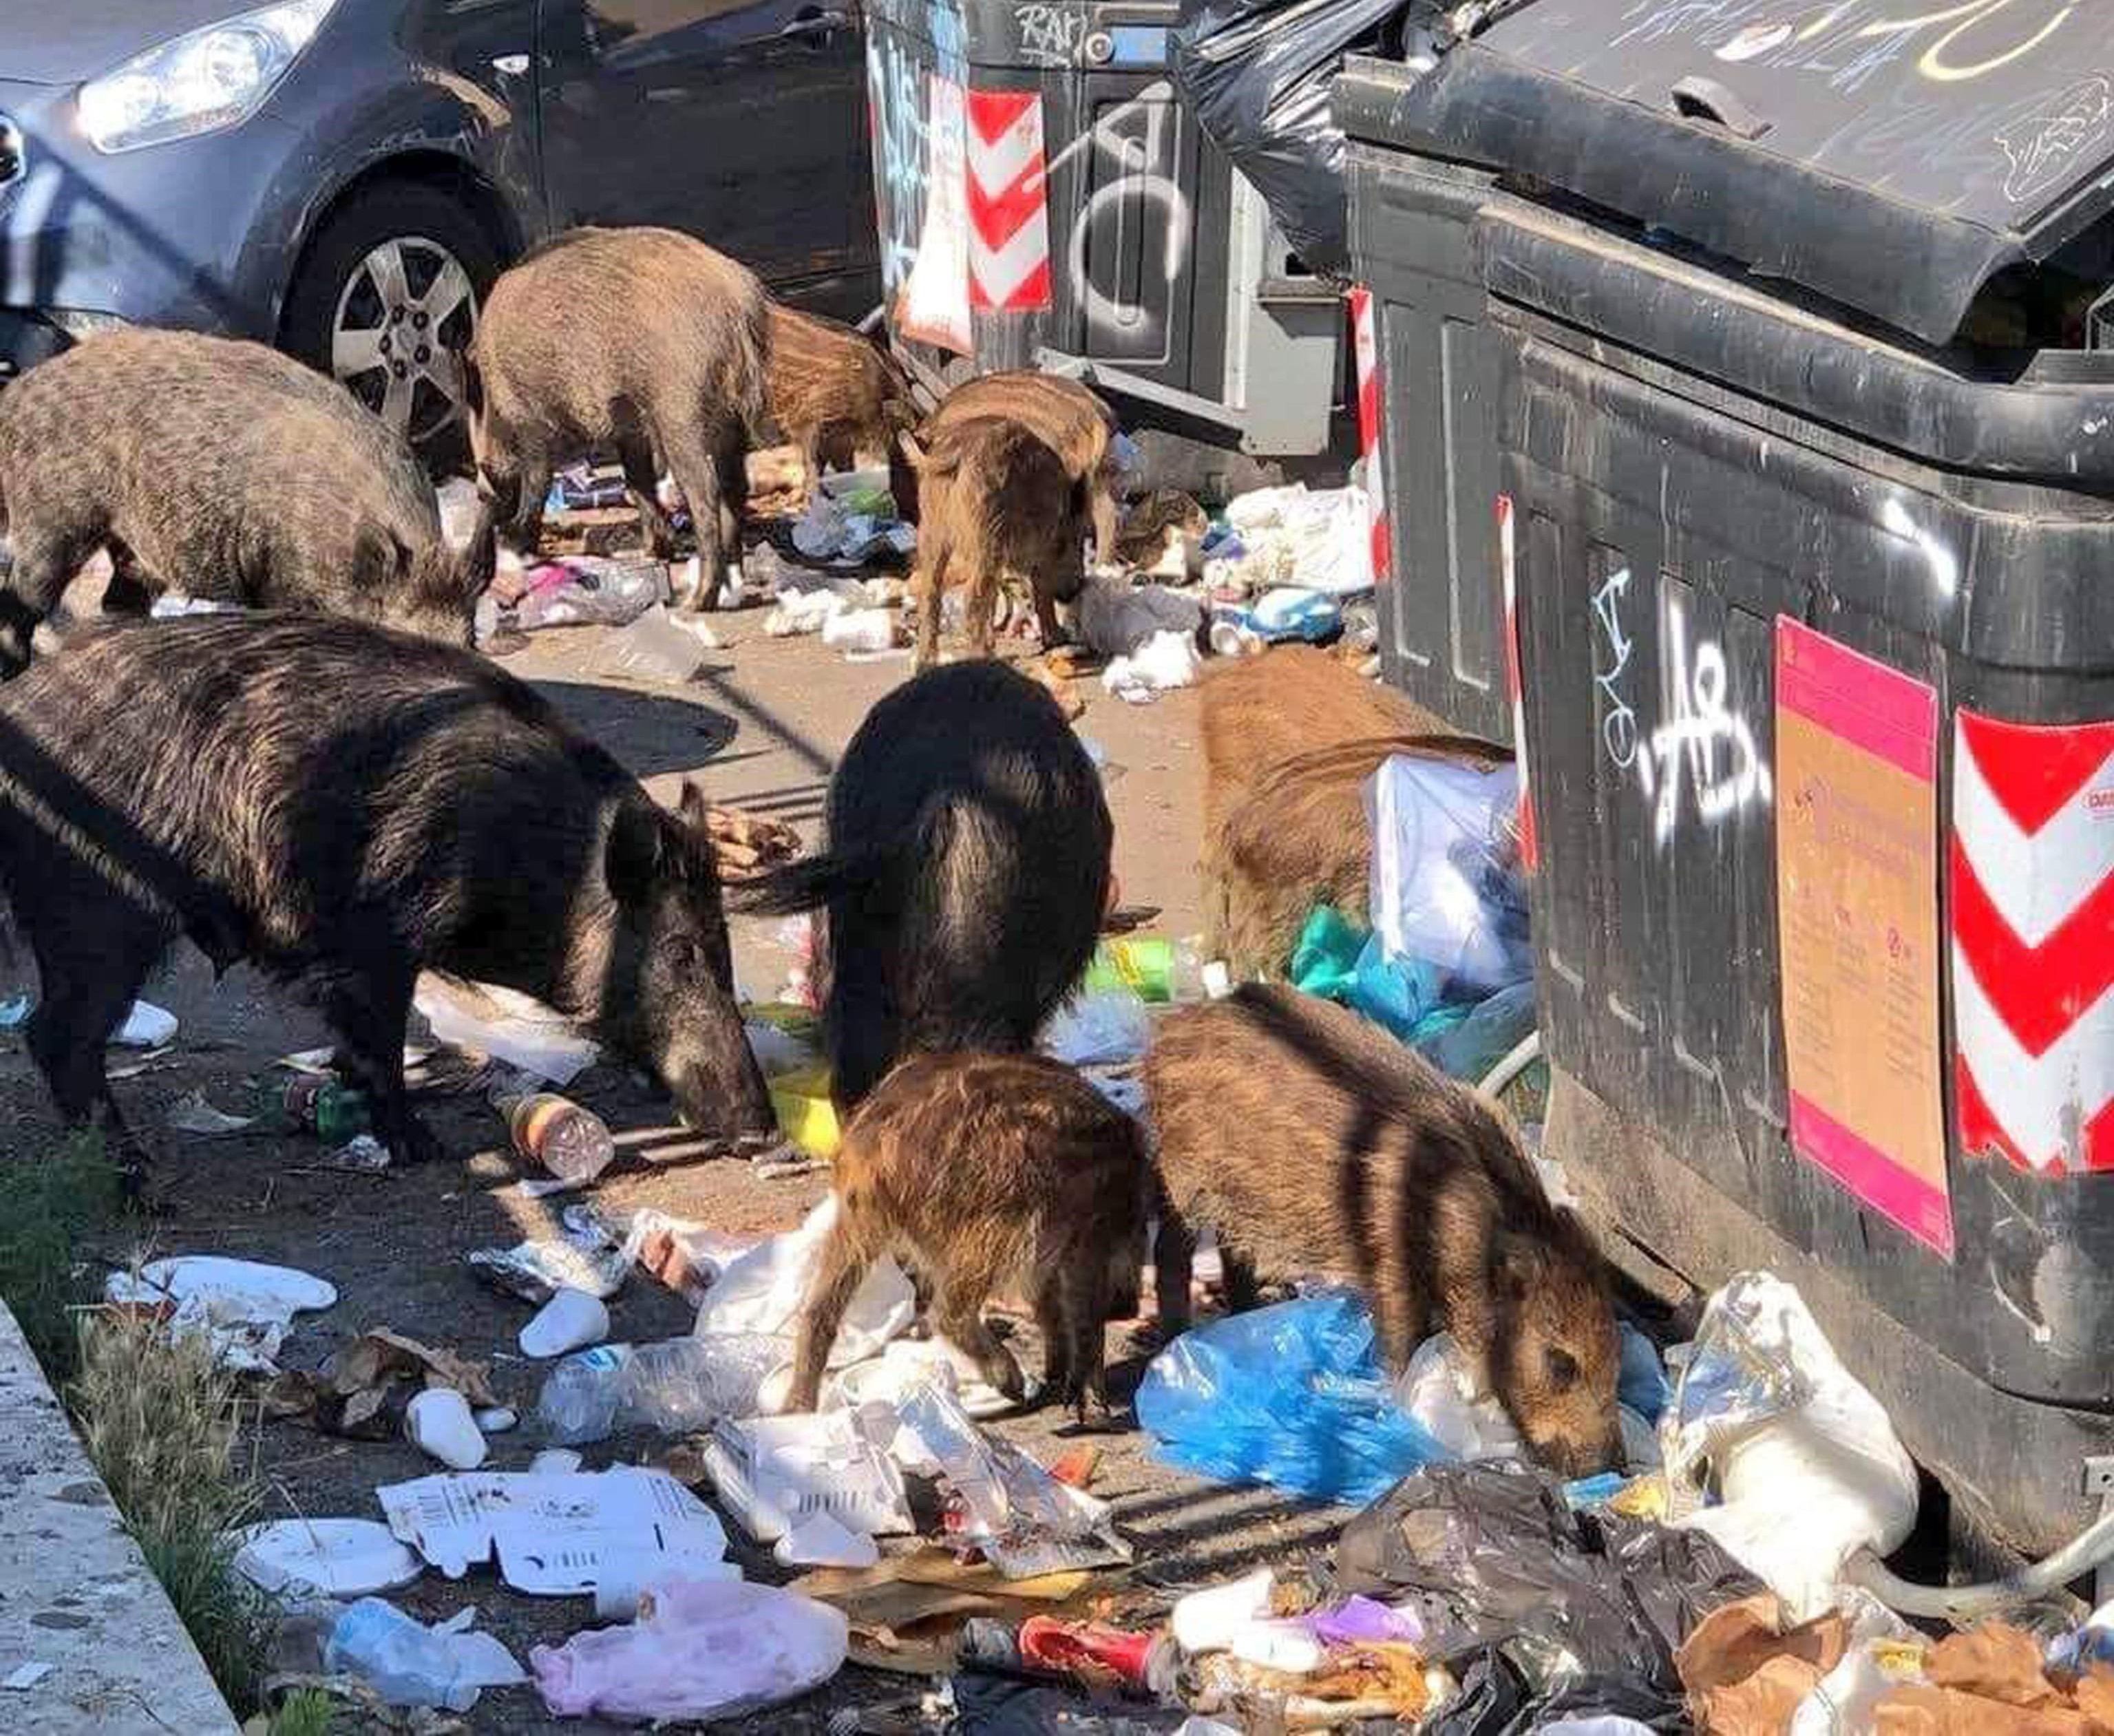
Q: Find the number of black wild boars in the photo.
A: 2